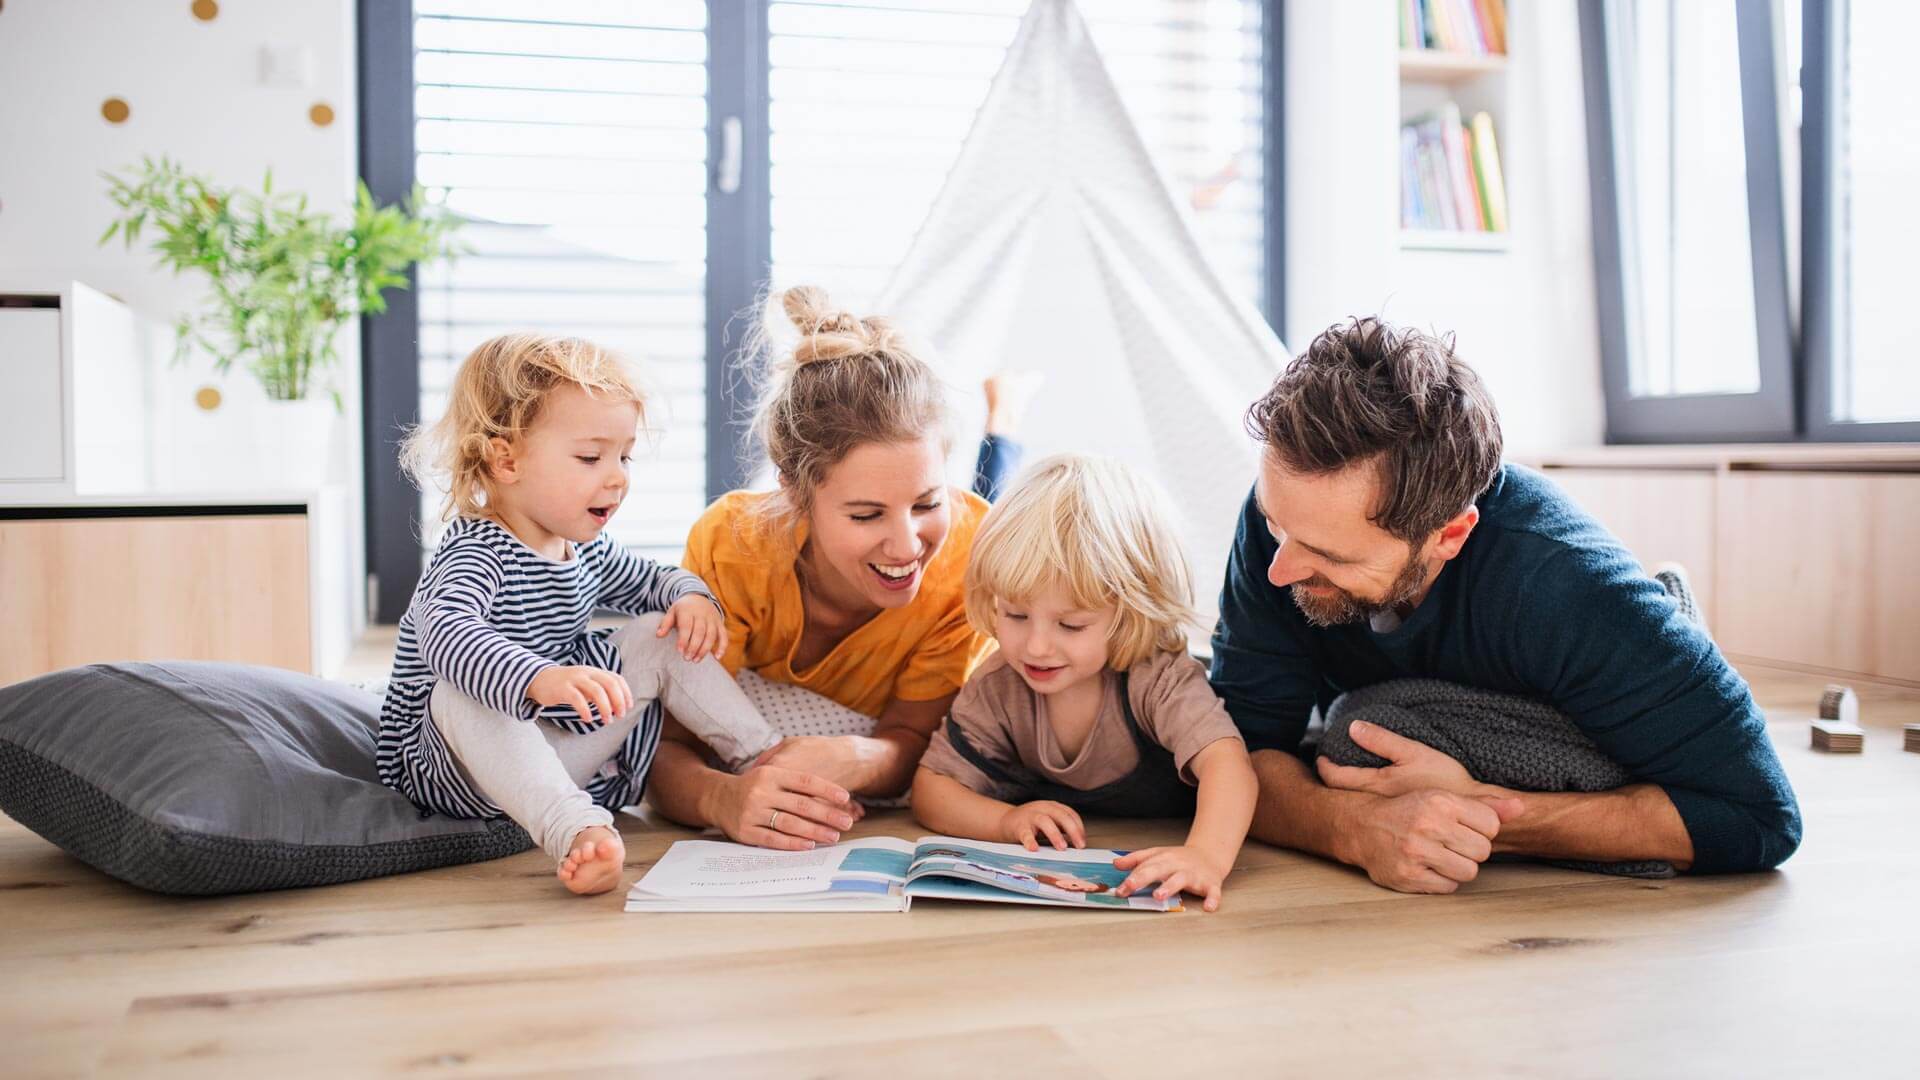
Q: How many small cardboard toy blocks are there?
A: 3